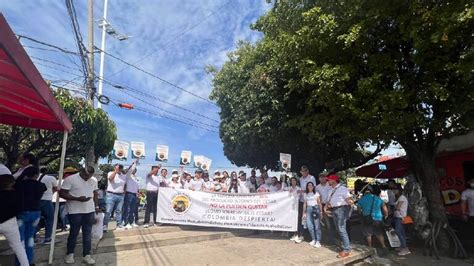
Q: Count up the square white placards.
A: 7